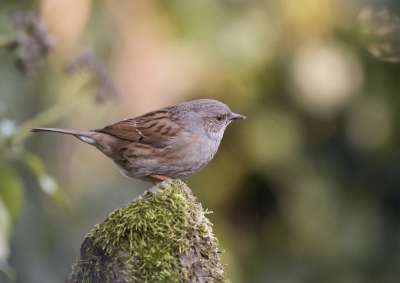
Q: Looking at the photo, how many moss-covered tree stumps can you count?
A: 1